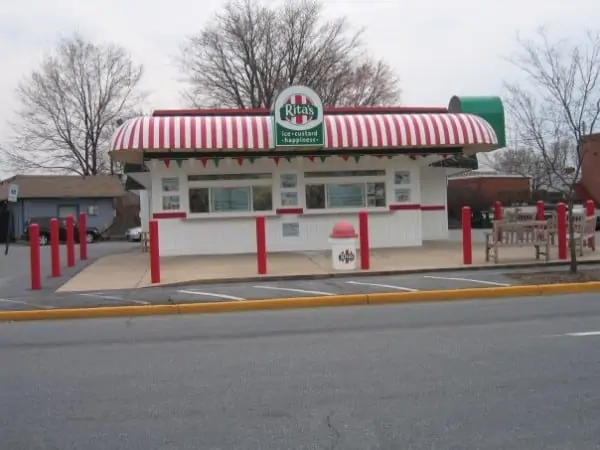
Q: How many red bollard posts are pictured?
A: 12